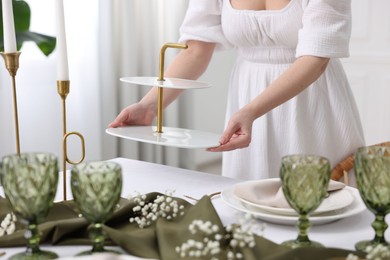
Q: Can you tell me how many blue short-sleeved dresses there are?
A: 0